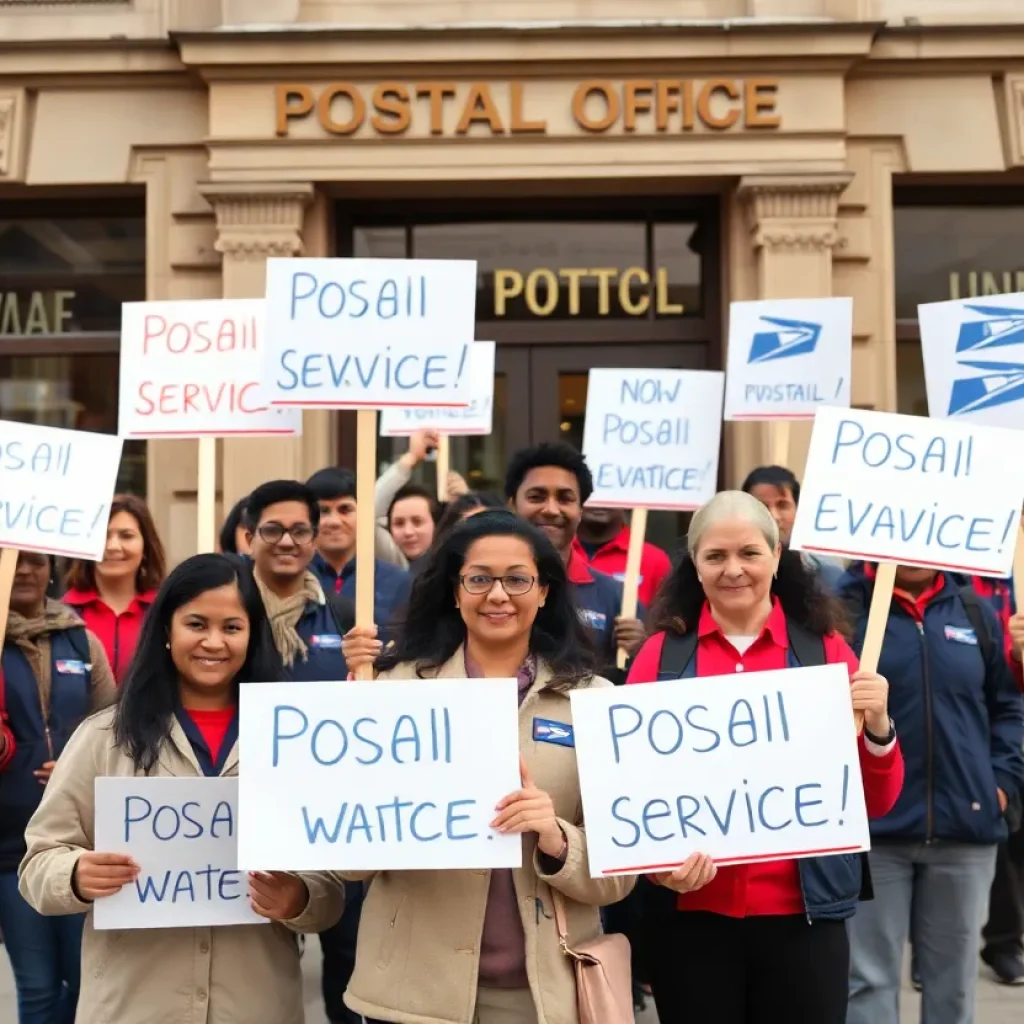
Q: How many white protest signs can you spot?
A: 11